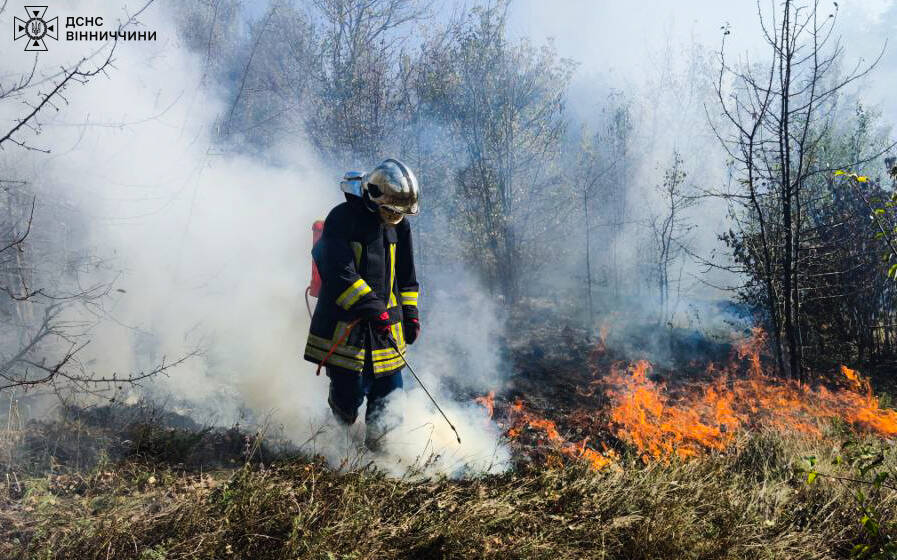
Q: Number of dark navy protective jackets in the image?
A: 1